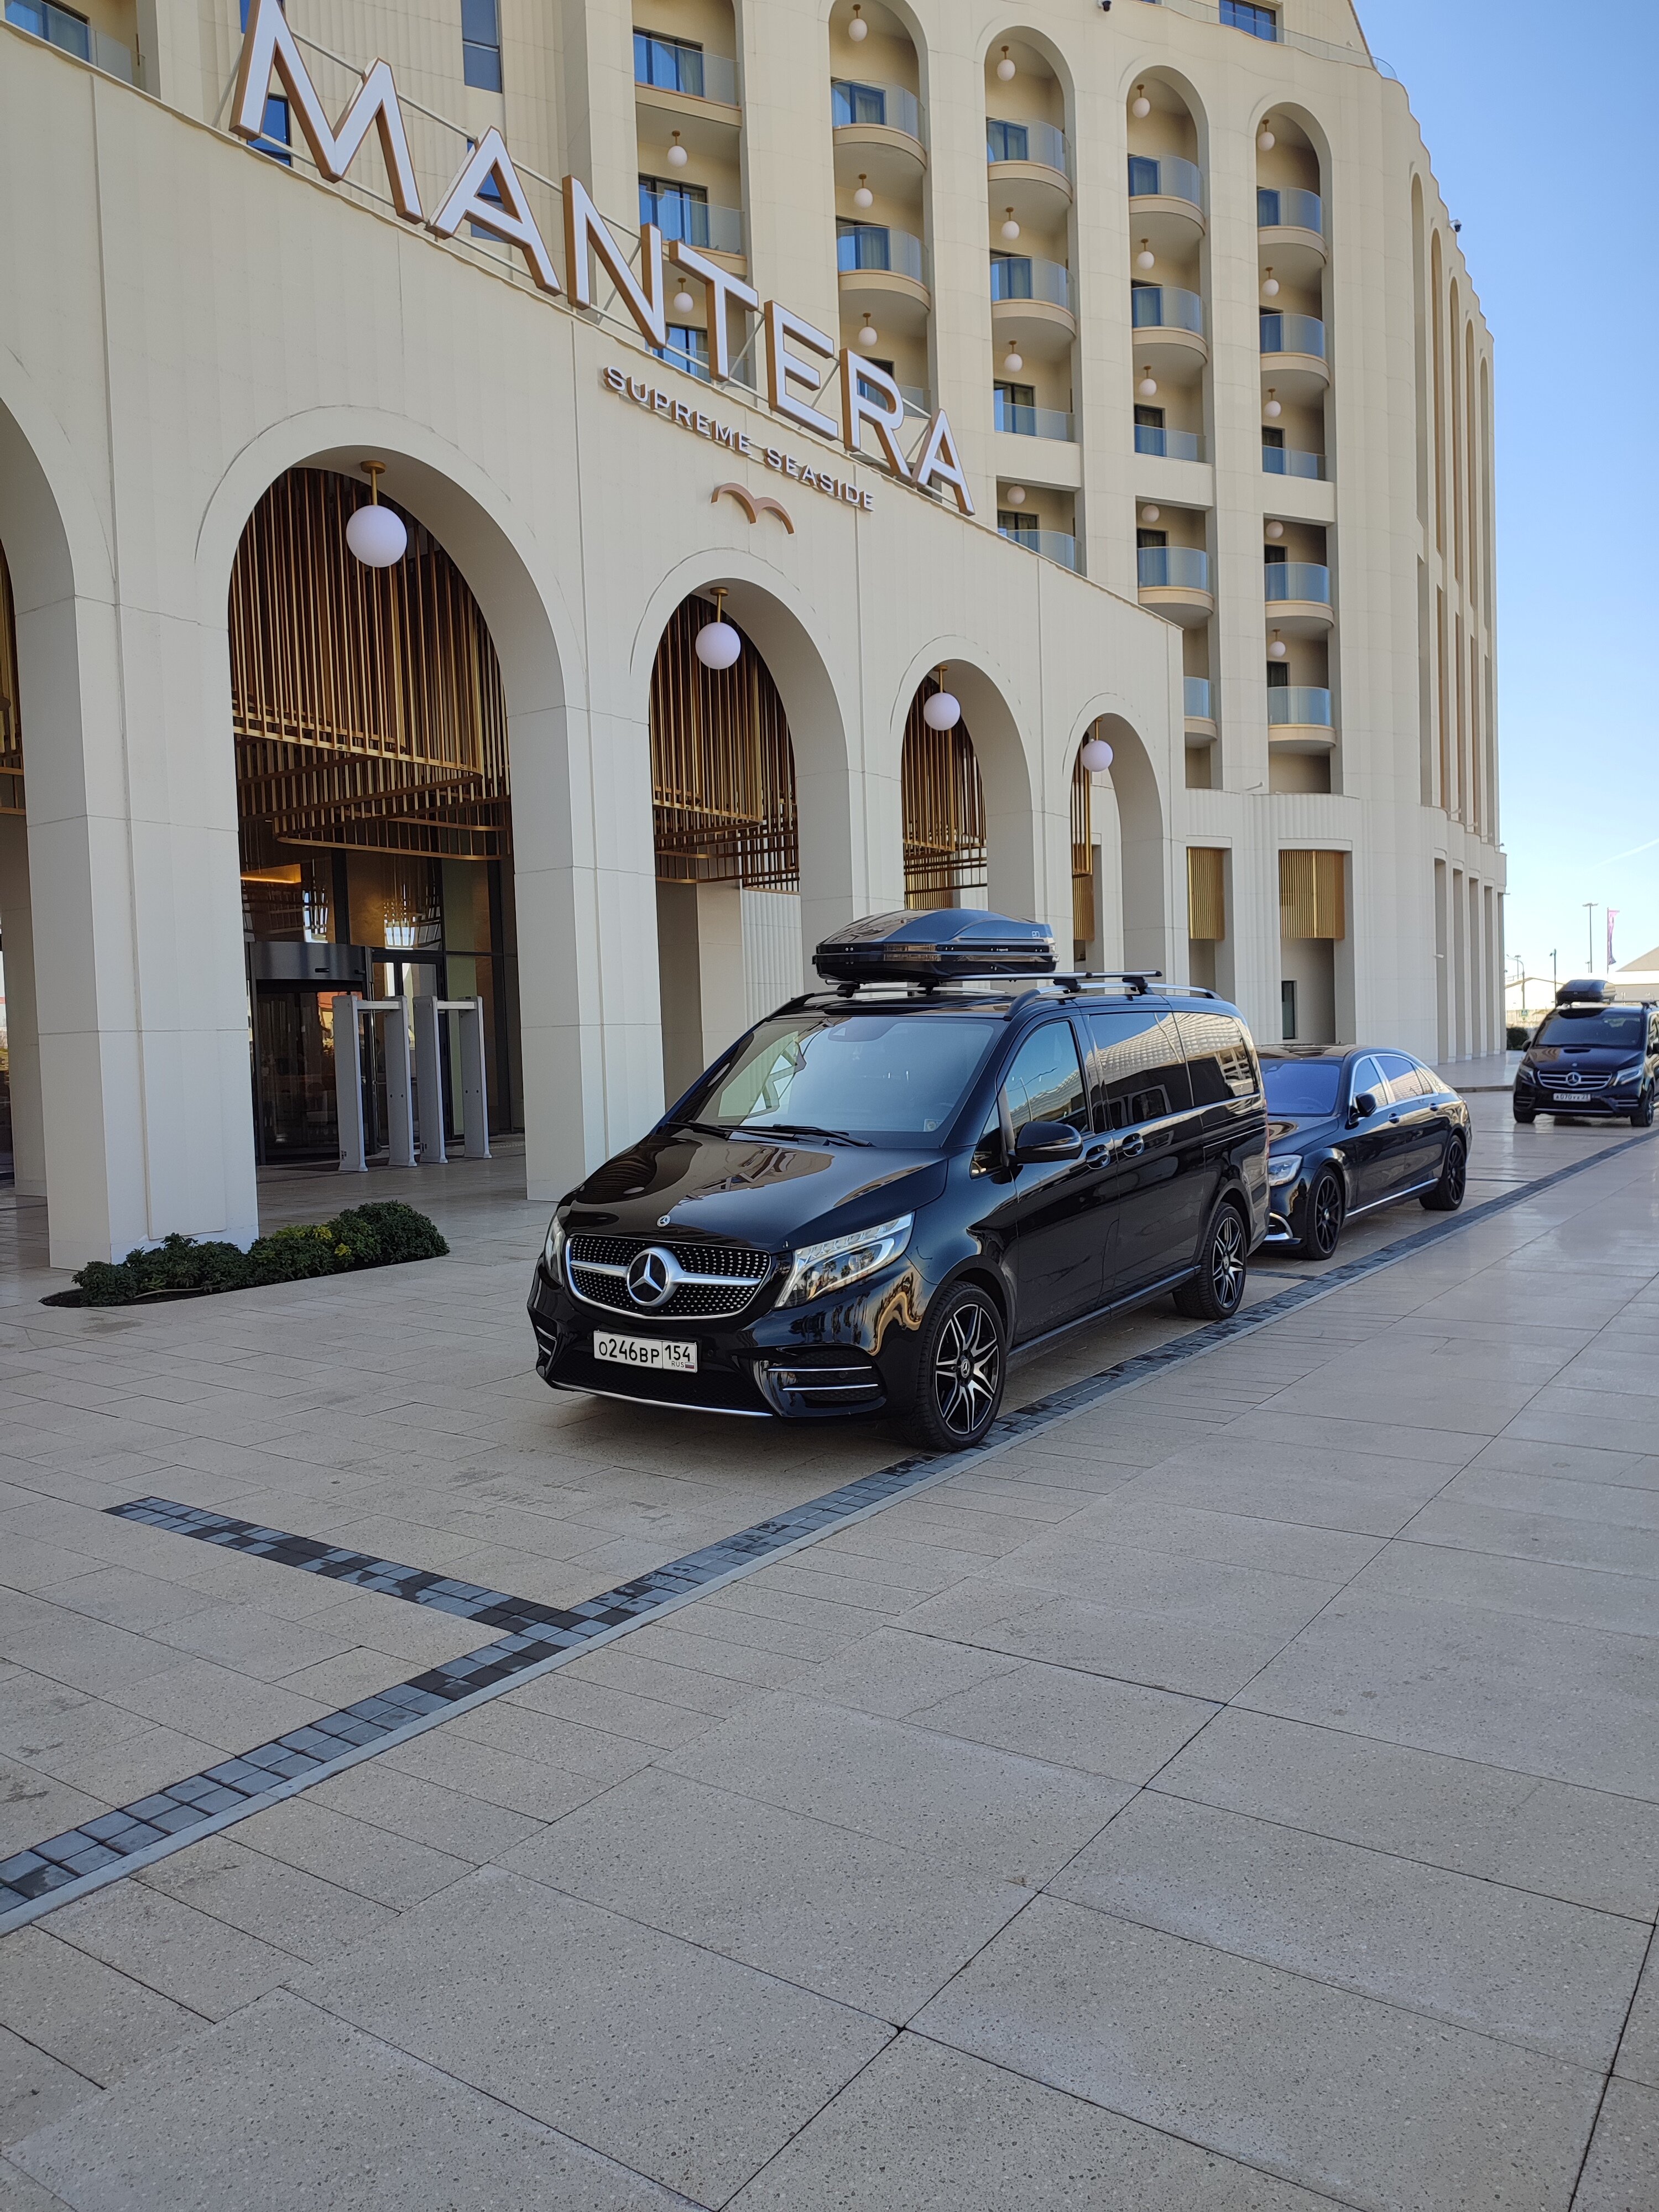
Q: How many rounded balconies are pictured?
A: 13